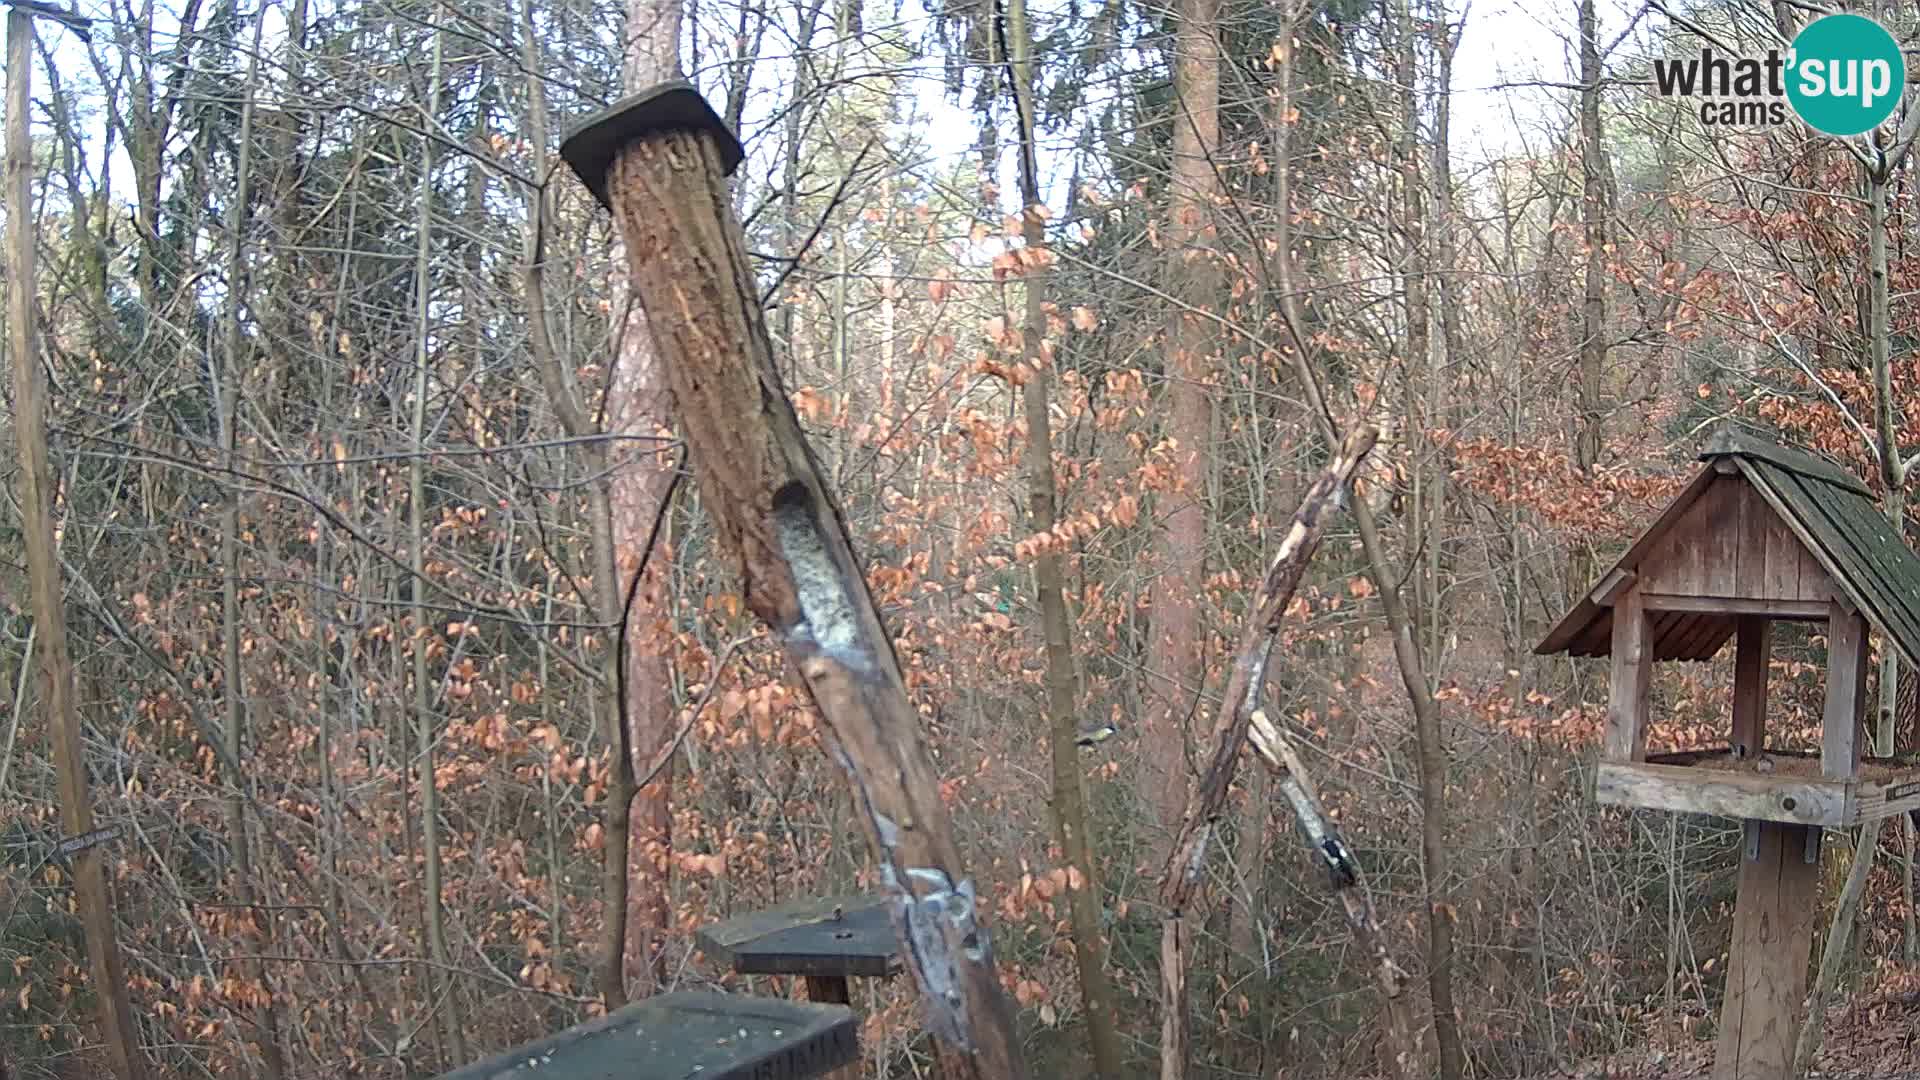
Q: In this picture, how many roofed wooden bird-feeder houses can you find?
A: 1